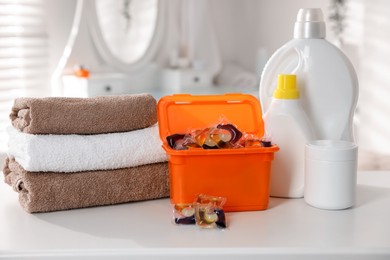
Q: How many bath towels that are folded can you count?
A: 3